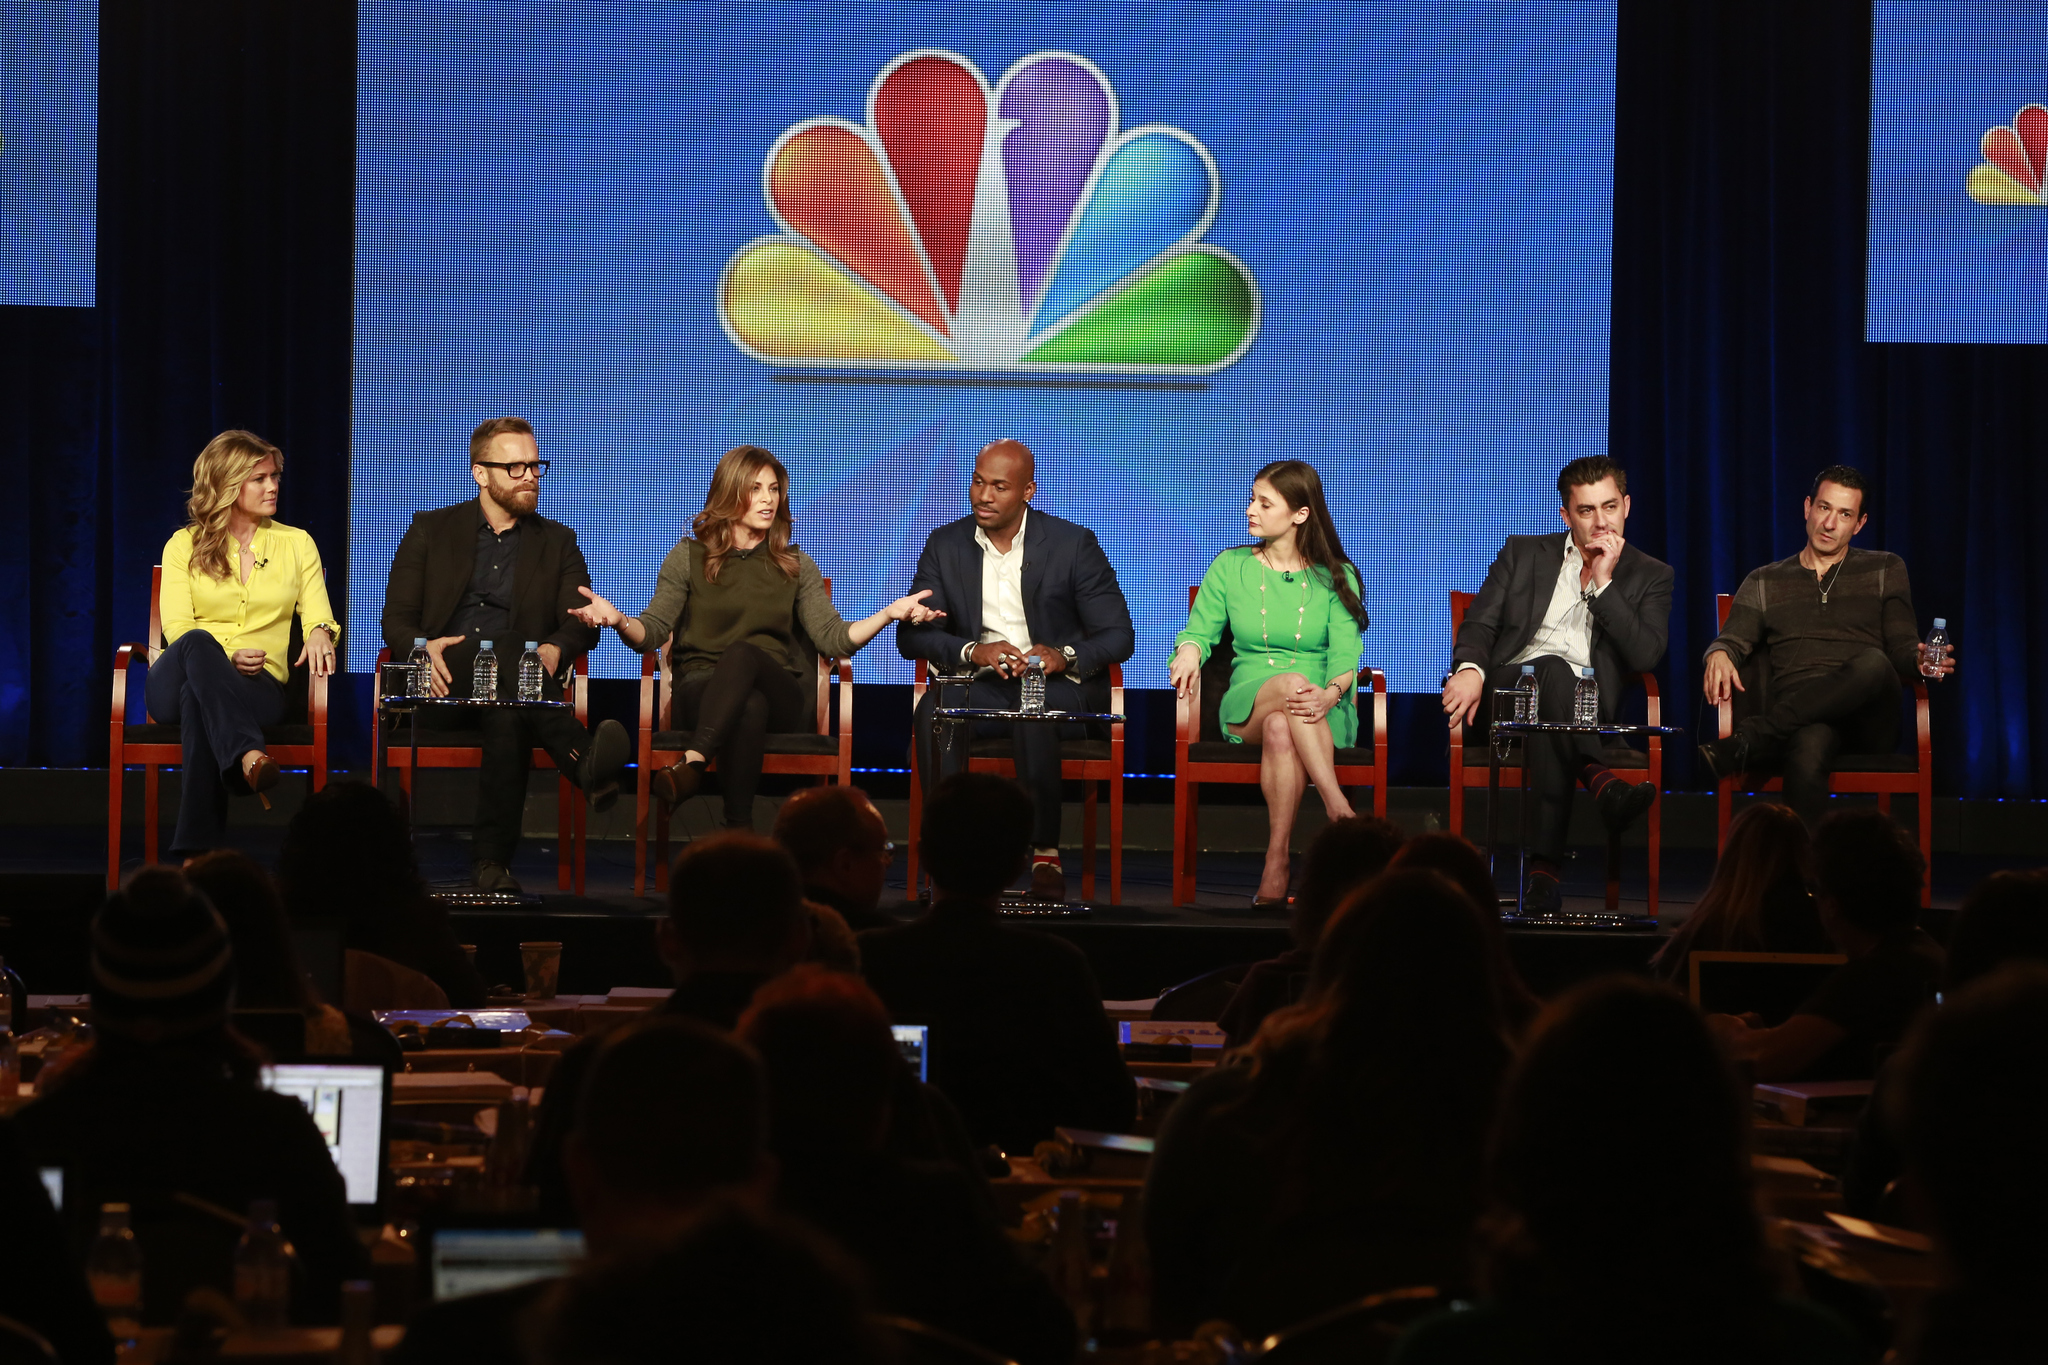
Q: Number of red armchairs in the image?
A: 7